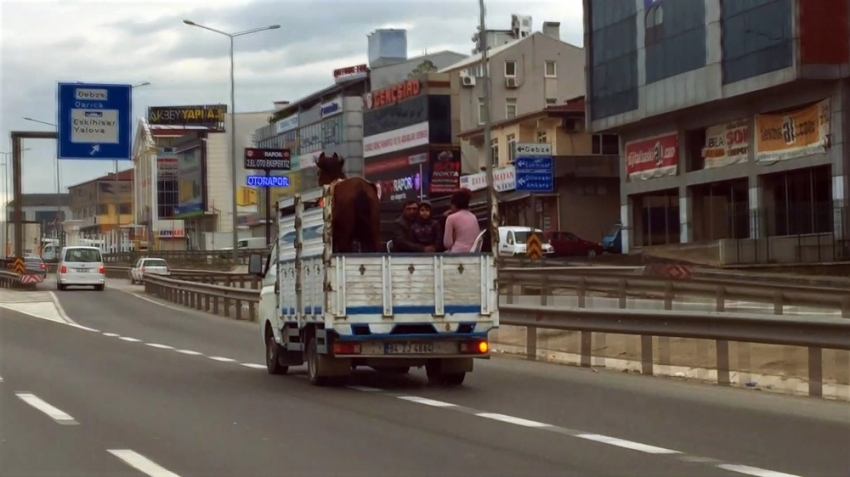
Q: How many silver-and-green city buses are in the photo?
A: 0